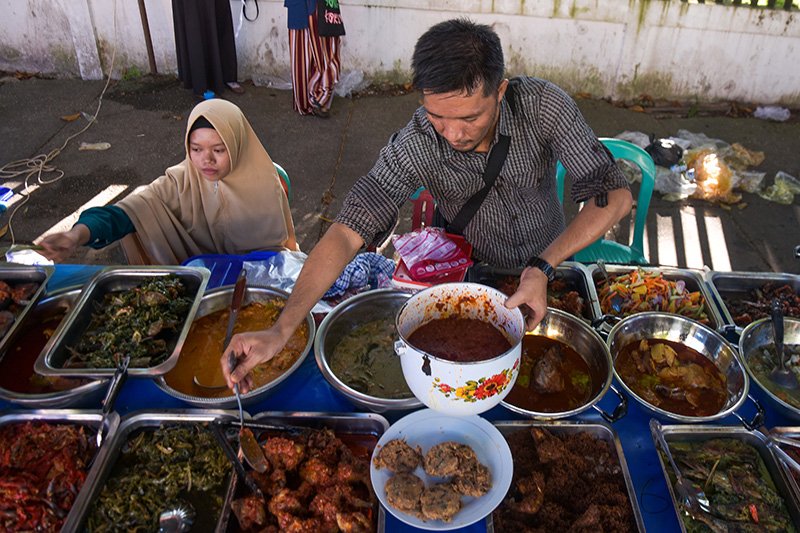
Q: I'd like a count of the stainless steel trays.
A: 11